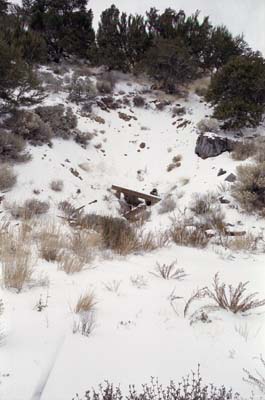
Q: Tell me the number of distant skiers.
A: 0